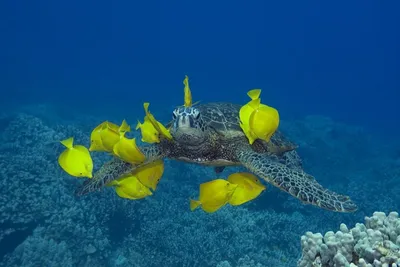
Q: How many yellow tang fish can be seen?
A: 13